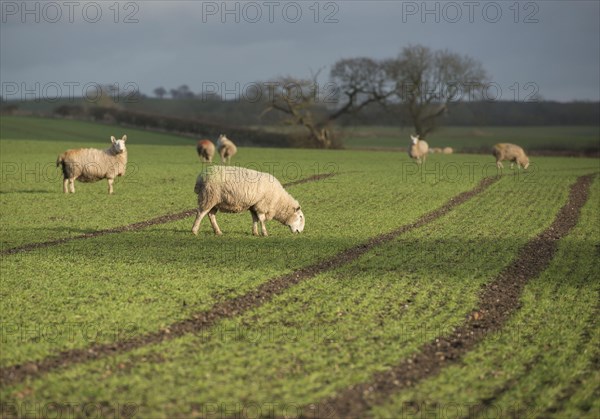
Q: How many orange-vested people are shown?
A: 0